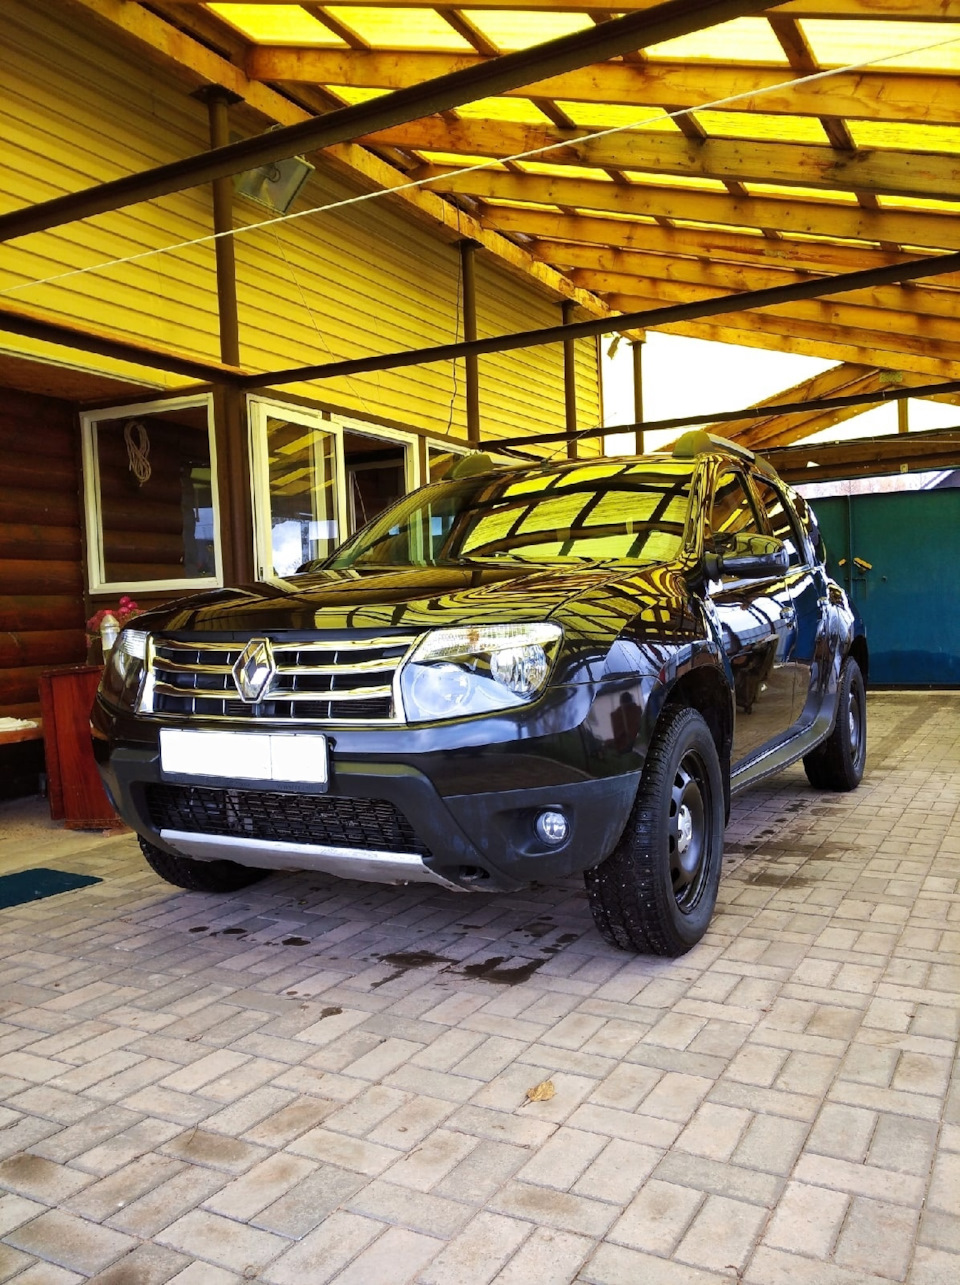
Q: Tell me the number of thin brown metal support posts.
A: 4